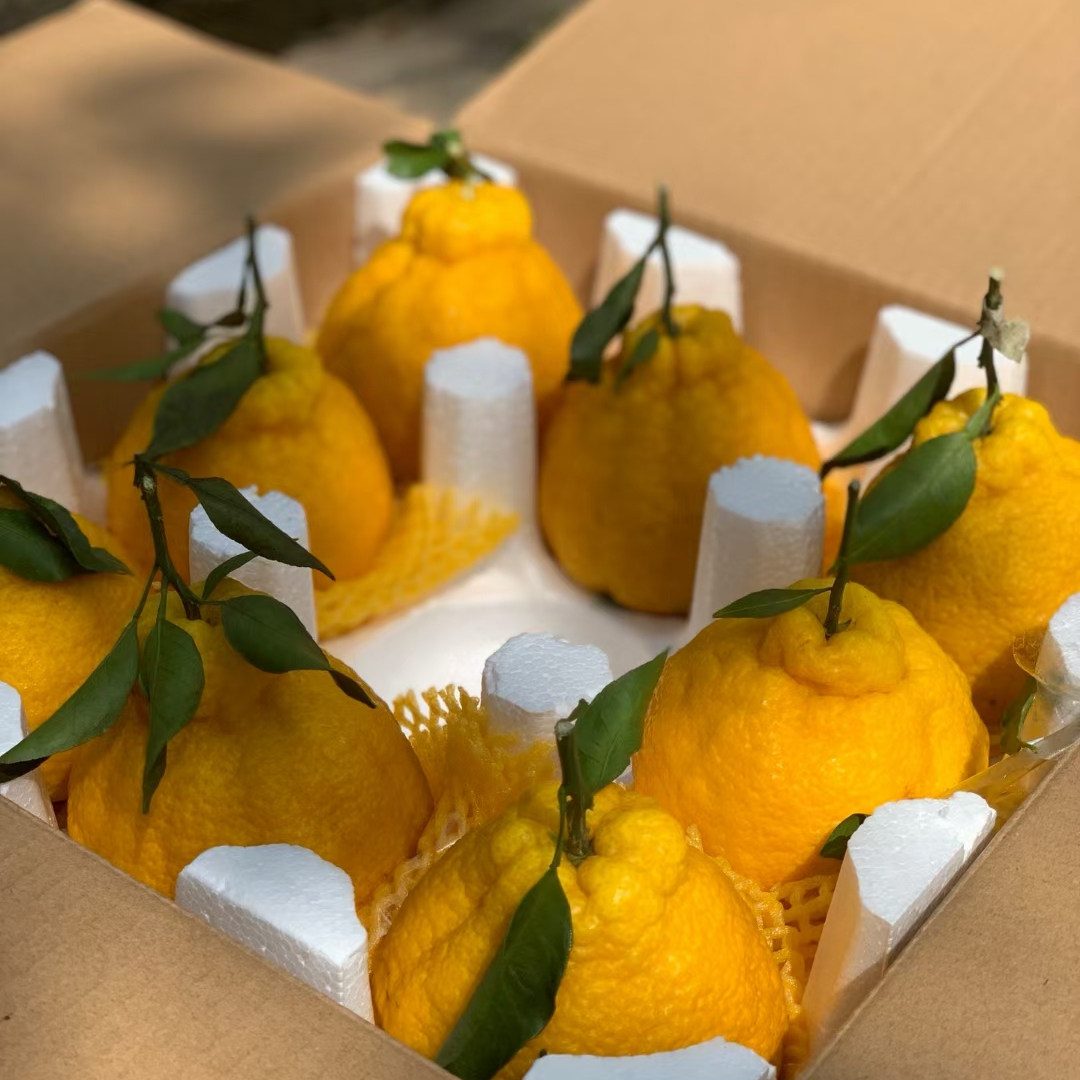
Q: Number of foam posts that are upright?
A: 14